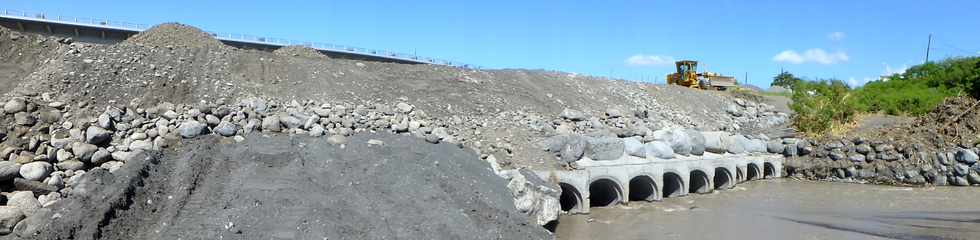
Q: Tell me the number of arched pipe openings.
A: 9